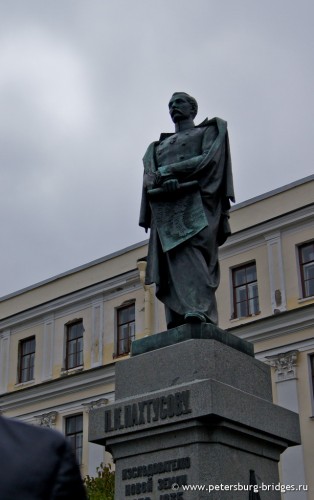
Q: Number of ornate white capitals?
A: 3